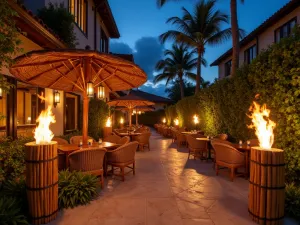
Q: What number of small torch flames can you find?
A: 5